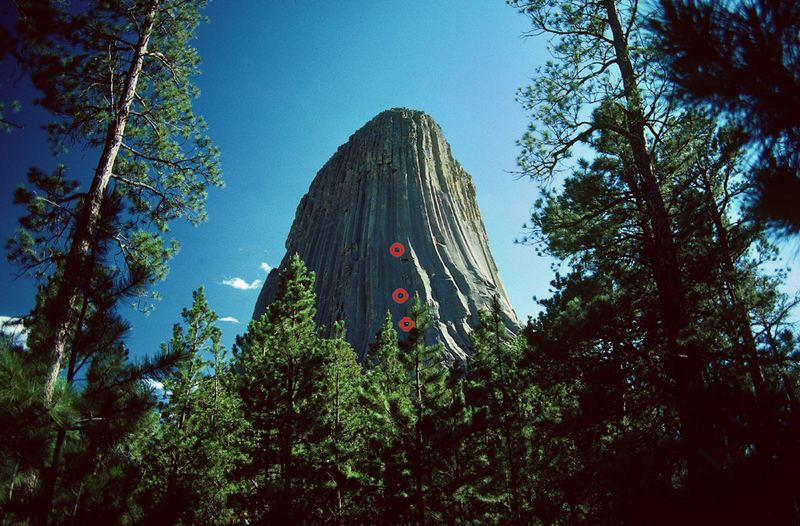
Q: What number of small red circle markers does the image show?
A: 3